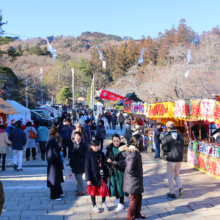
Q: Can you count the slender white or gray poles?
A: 4